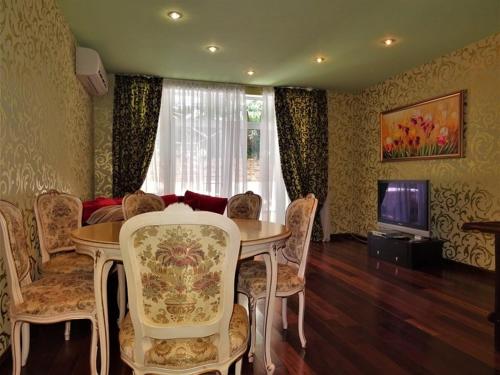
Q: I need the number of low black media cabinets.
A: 1